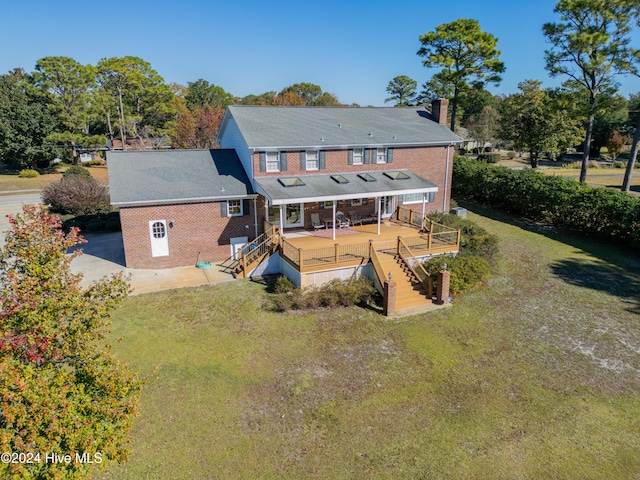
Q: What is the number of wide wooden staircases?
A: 1